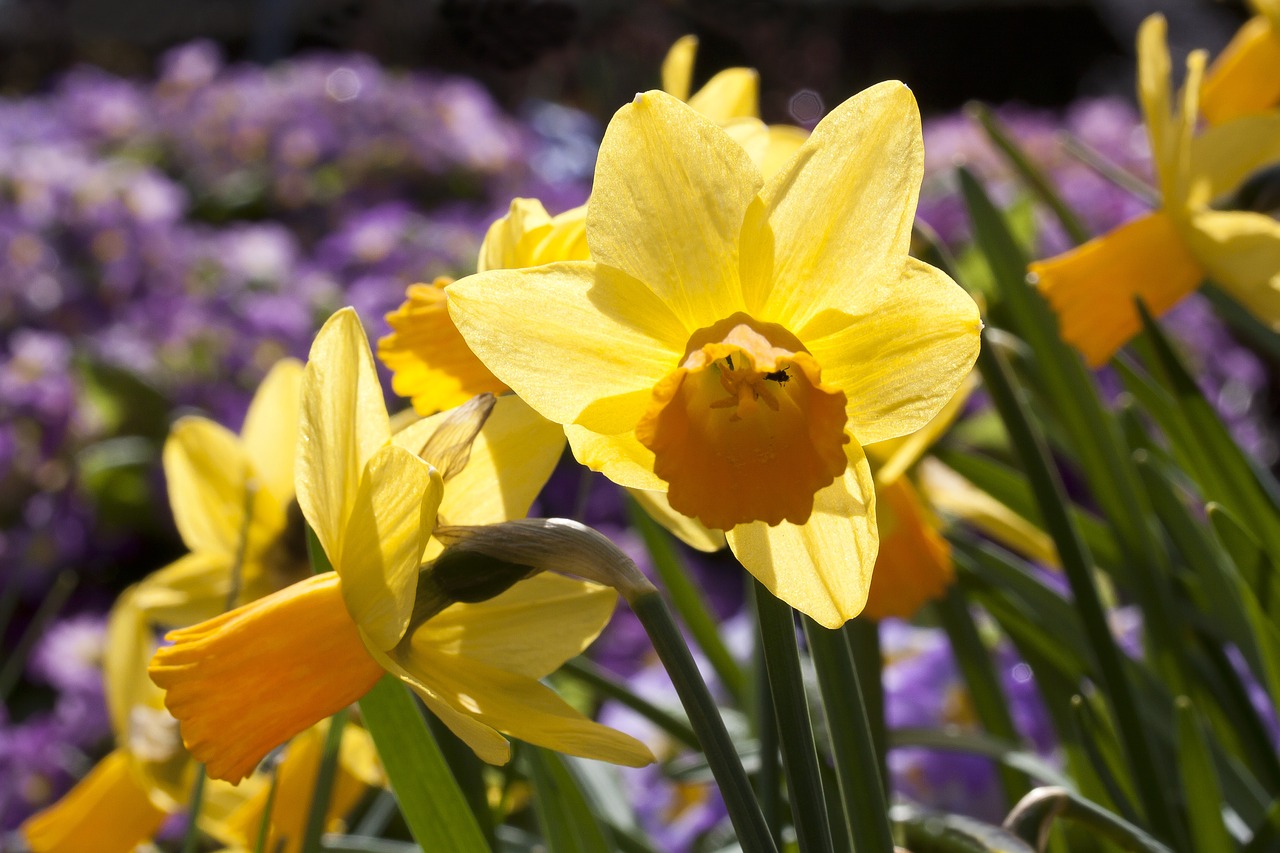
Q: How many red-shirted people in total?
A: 0